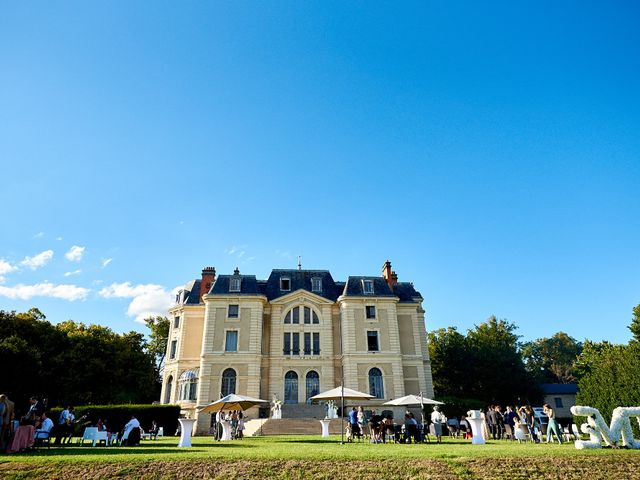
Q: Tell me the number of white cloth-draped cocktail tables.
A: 4